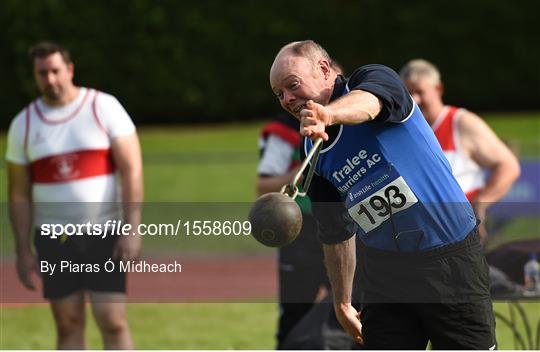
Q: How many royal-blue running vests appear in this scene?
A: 1